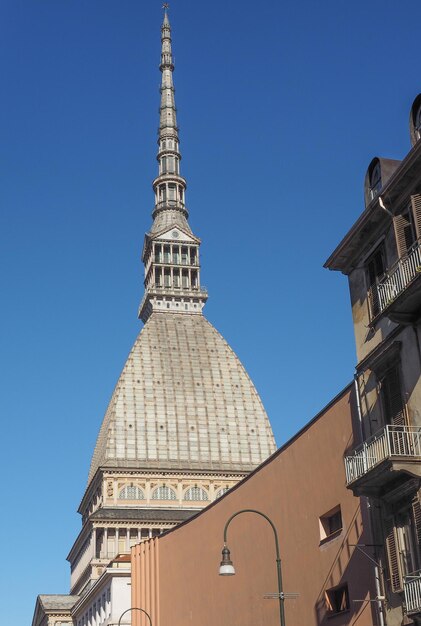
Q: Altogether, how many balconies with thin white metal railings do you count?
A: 3